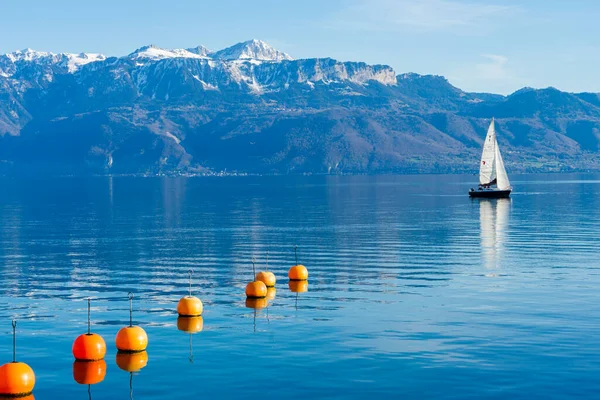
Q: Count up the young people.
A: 0